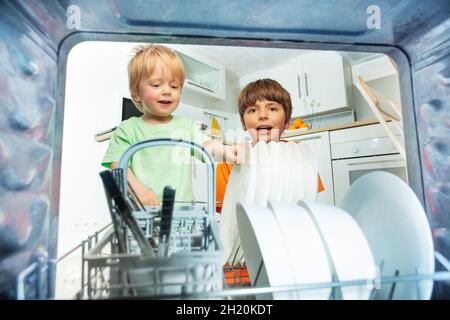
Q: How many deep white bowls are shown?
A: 3